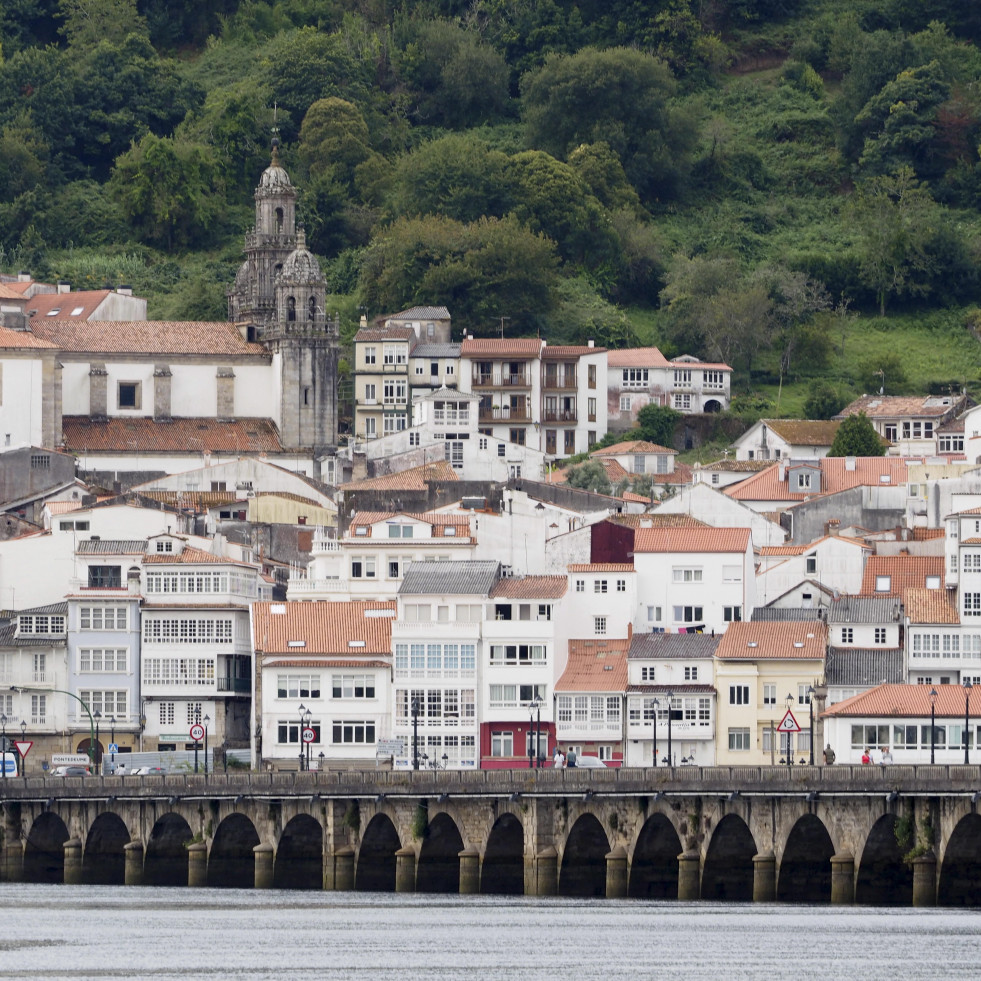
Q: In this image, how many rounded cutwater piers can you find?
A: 14